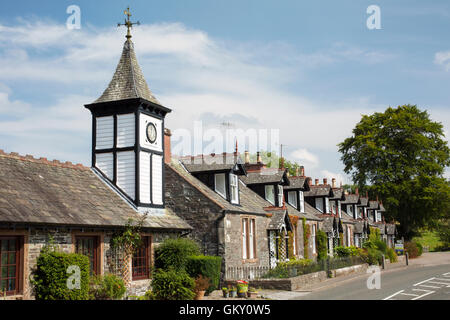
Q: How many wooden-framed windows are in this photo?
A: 3